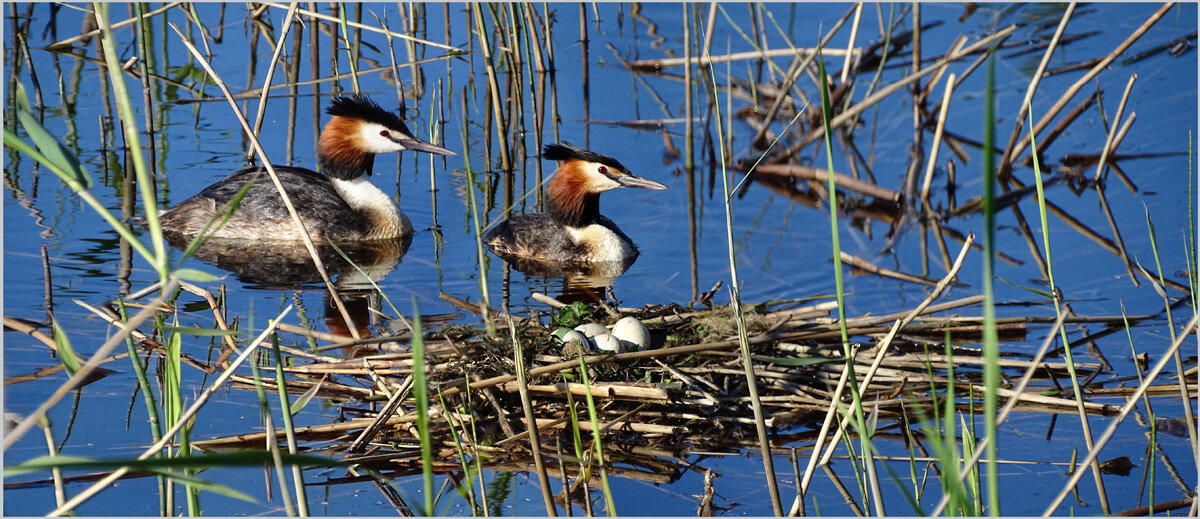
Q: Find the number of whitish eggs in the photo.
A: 4